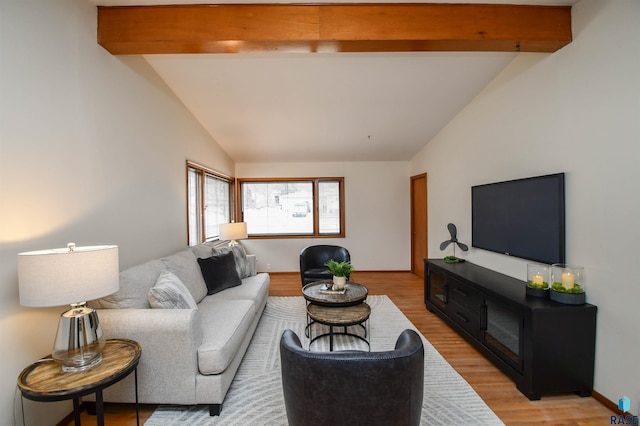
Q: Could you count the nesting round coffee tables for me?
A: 2